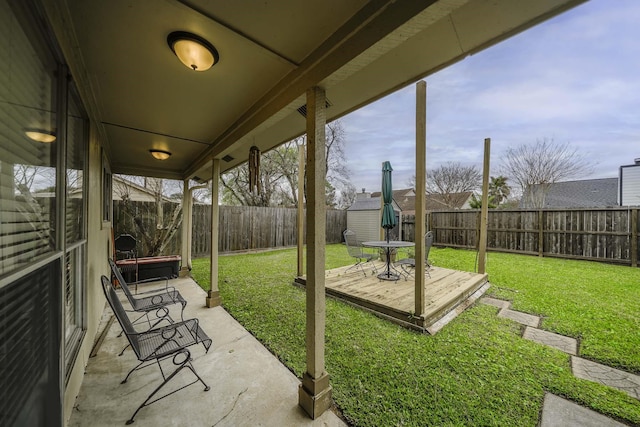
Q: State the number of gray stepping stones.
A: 5